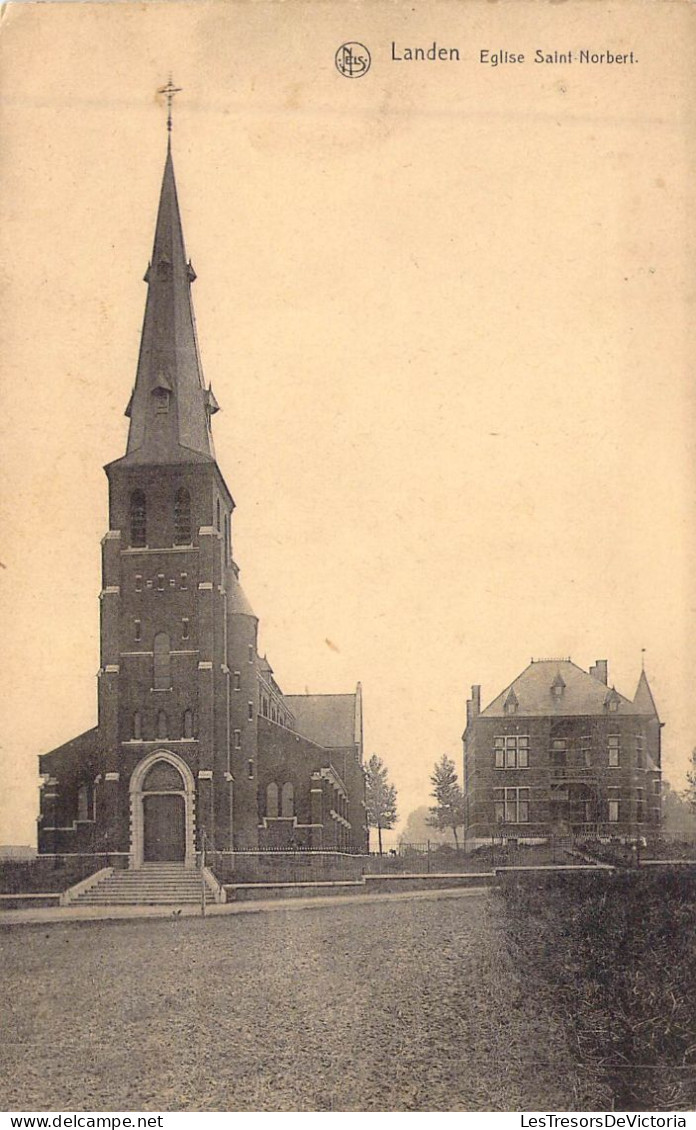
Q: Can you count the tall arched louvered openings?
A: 2